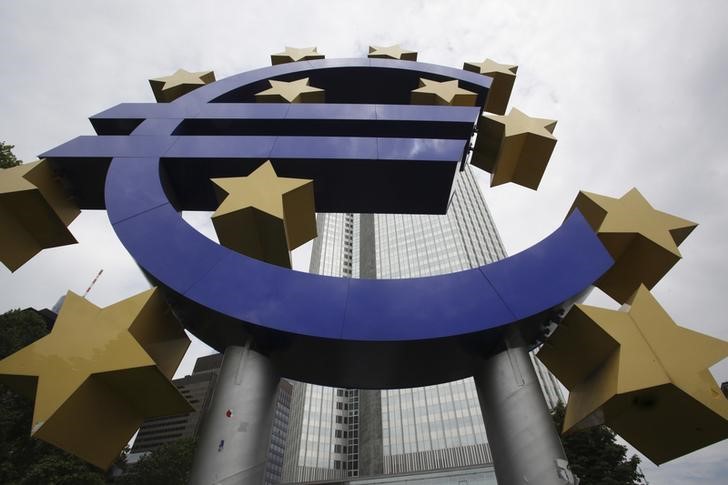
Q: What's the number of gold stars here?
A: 12